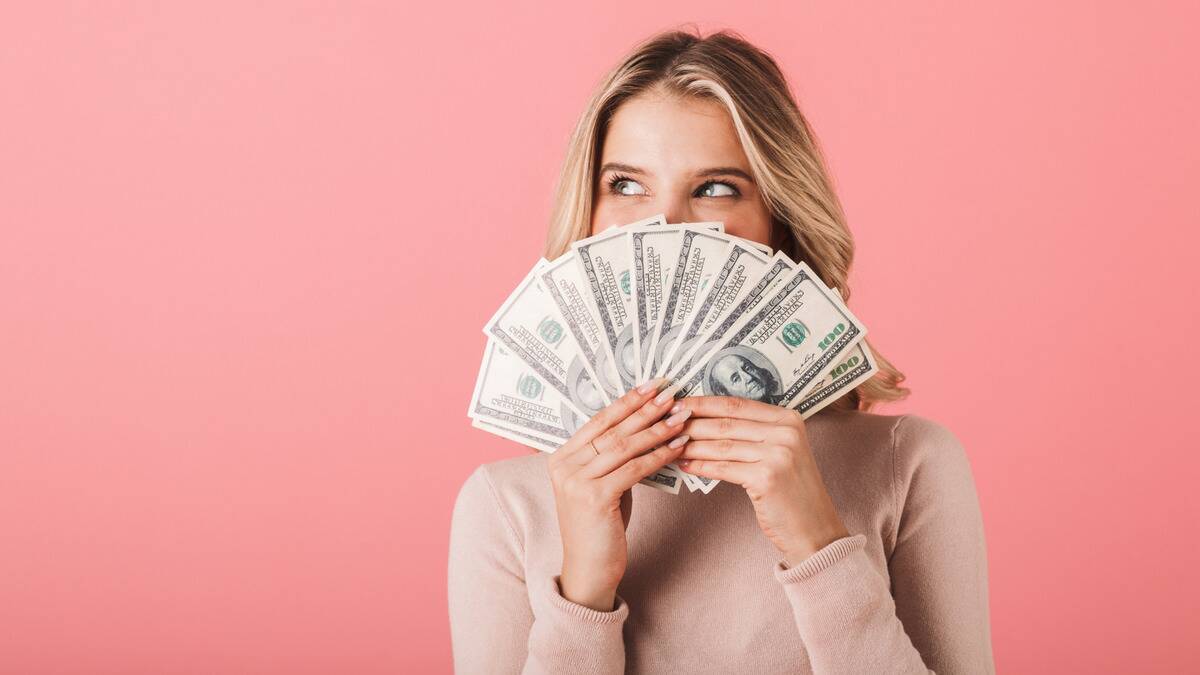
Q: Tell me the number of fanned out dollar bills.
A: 11